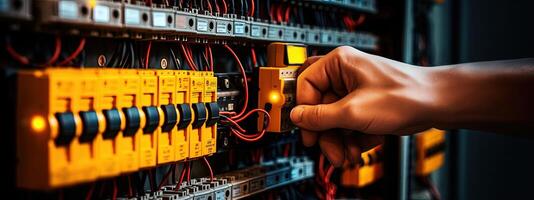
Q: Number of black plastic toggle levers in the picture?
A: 9